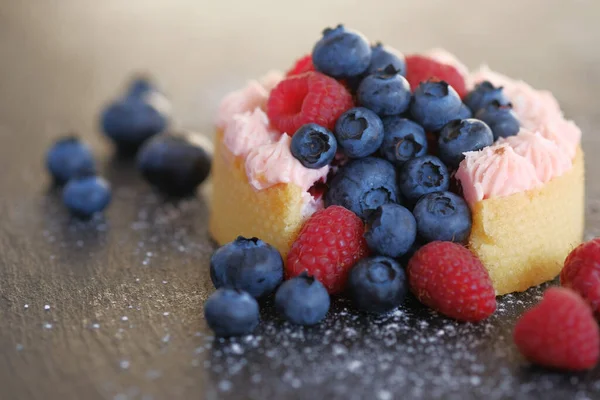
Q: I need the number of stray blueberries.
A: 5